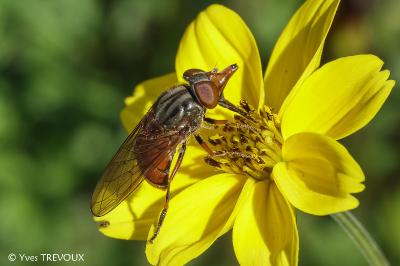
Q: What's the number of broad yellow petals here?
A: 8